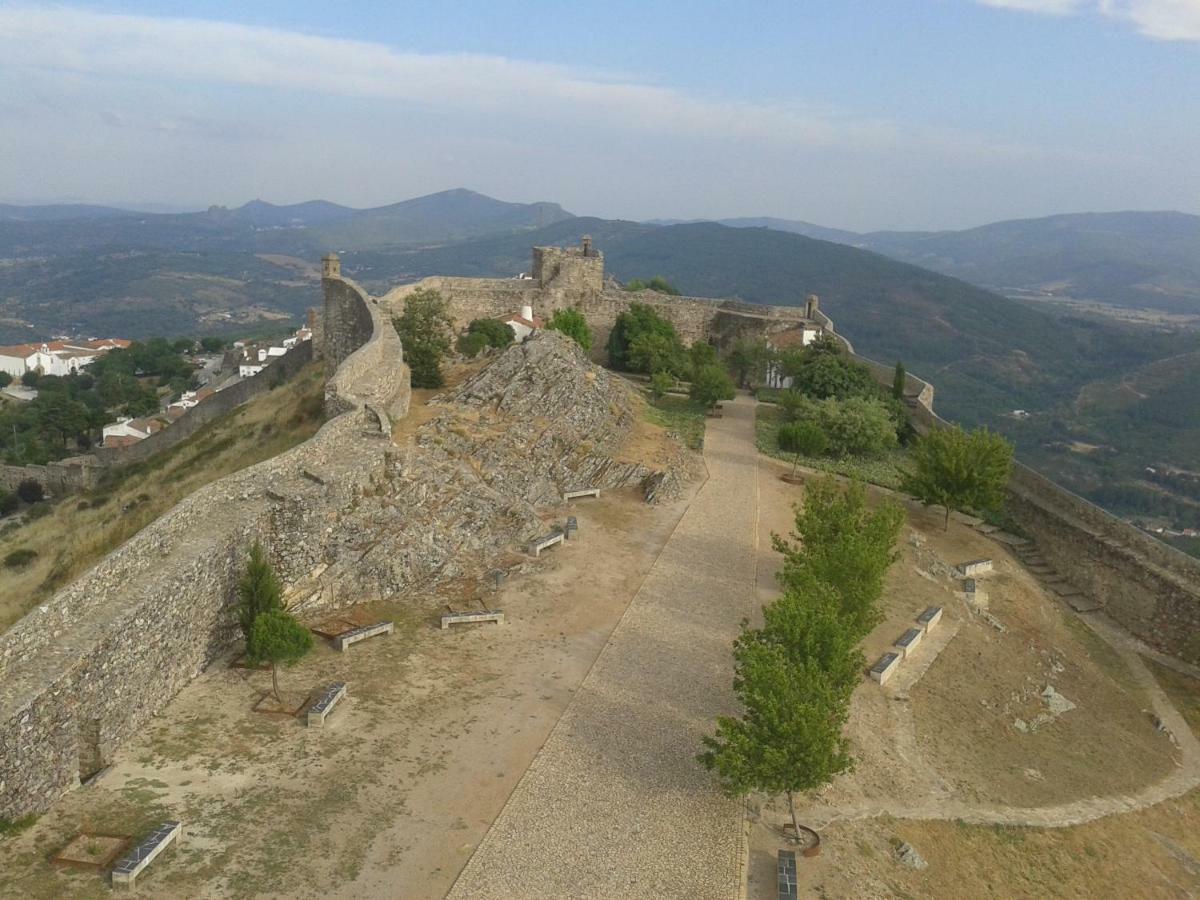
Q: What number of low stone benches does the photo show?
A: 13